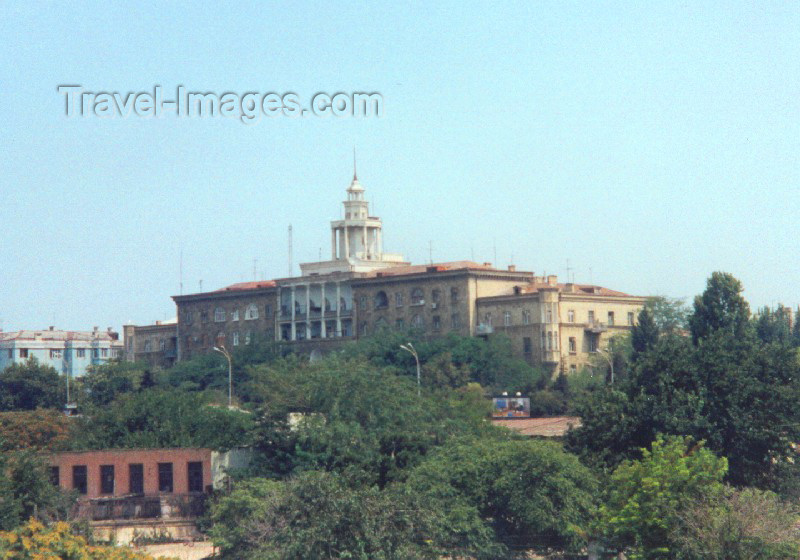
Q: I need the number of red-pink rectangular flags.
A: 0